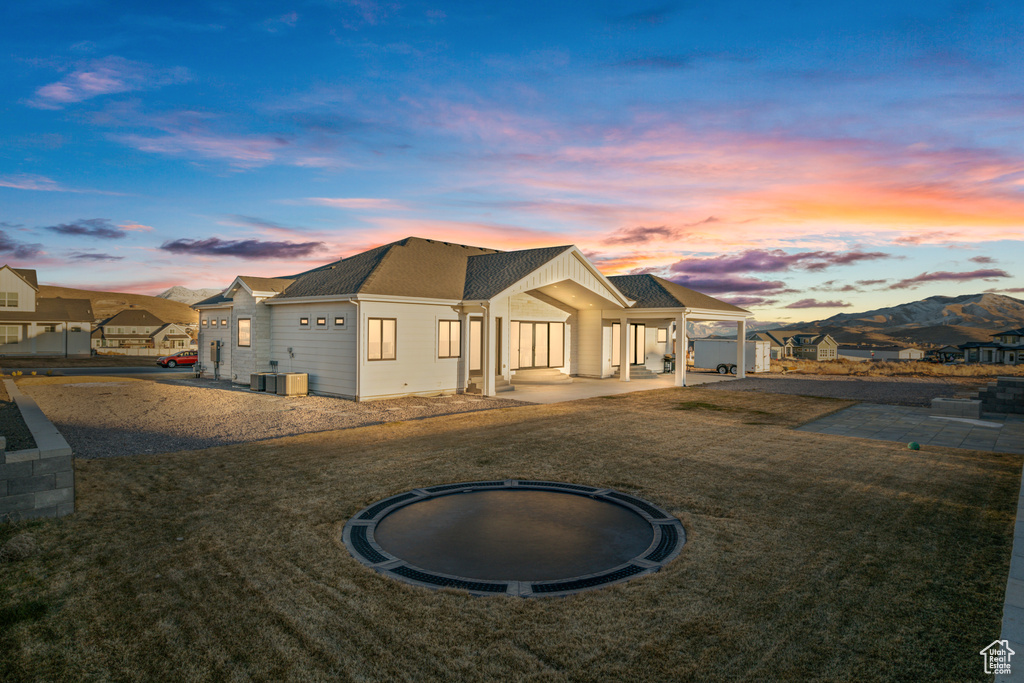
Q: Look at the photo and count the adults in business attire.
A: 0